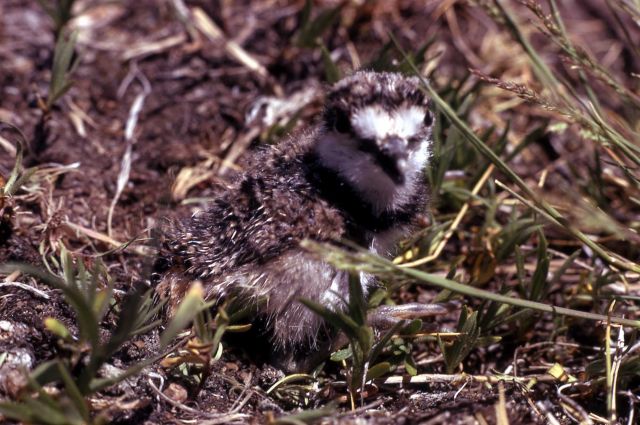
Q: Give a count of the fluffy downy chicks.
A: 1